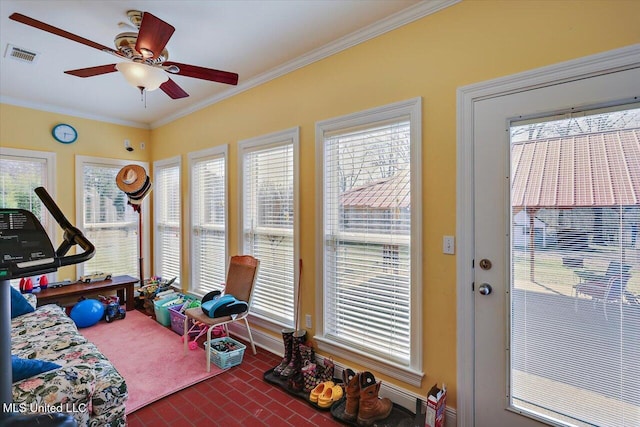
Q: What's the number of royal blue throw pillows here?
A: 2